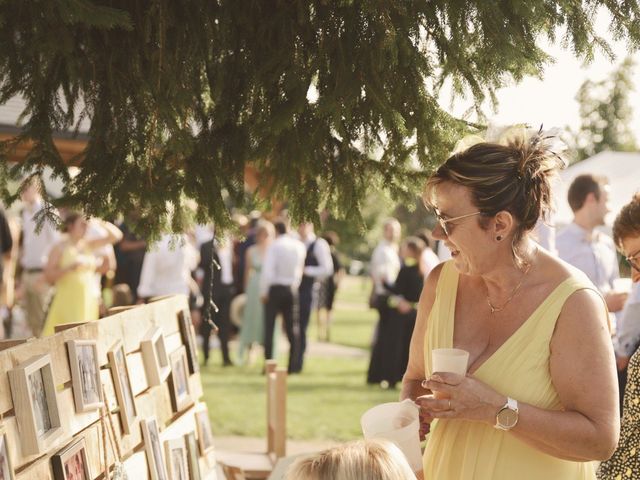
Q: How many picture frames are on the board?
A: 12